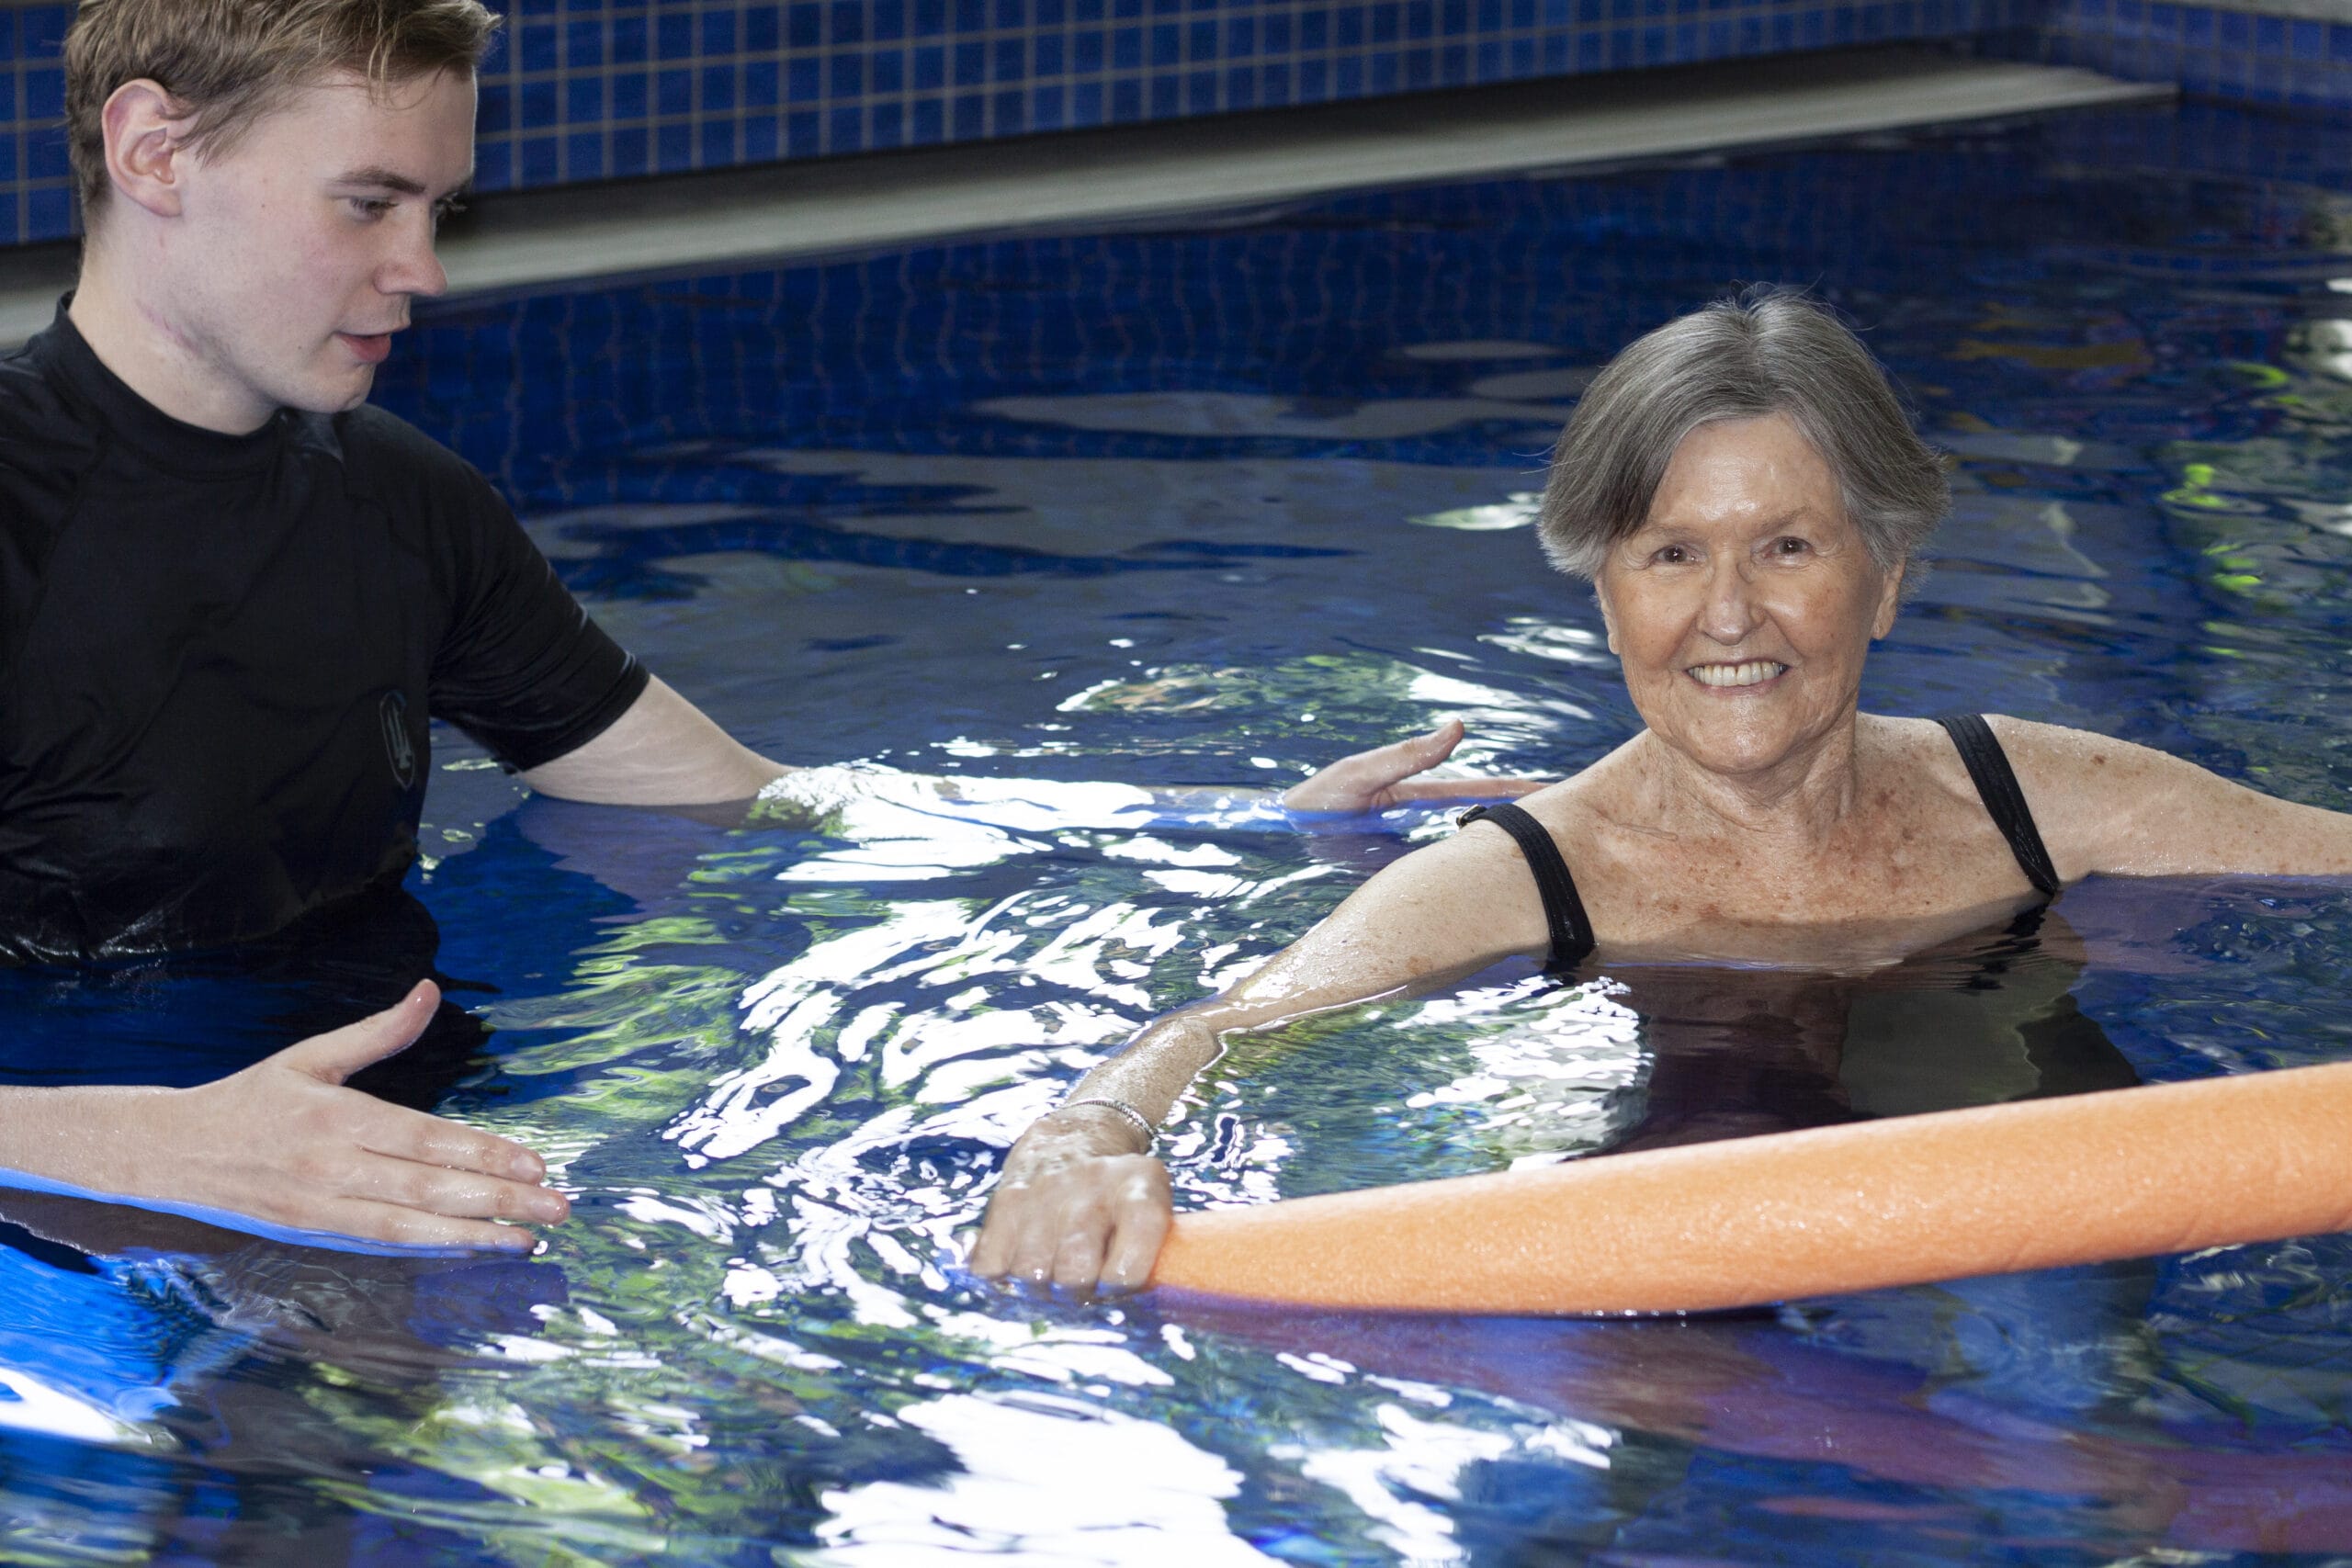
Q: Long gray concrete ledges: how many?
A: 1